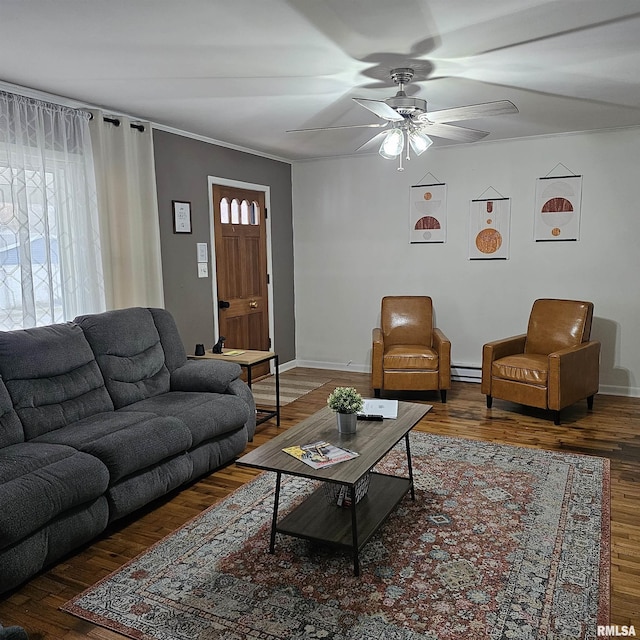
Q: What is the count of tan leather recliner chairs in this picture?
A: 2